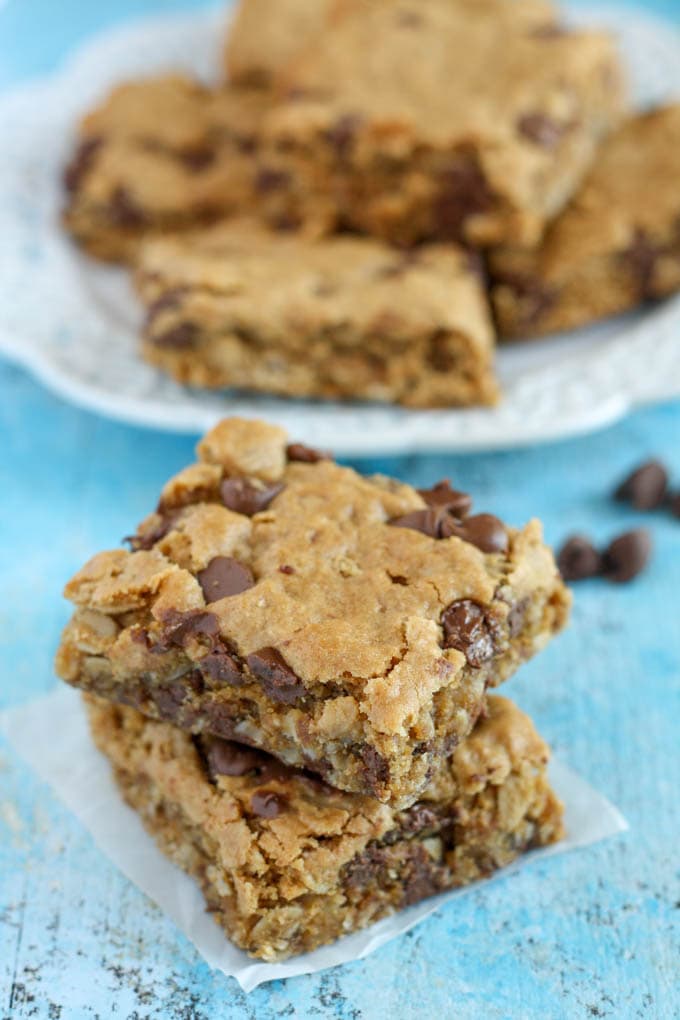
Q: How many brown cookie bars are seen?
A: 7